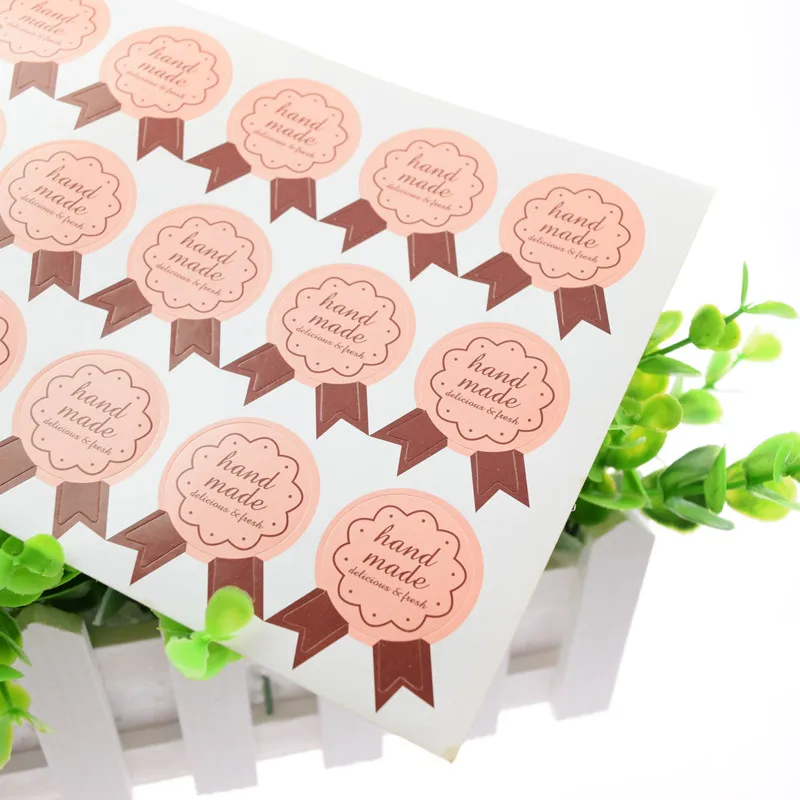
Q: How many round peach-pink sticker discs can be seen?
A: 14